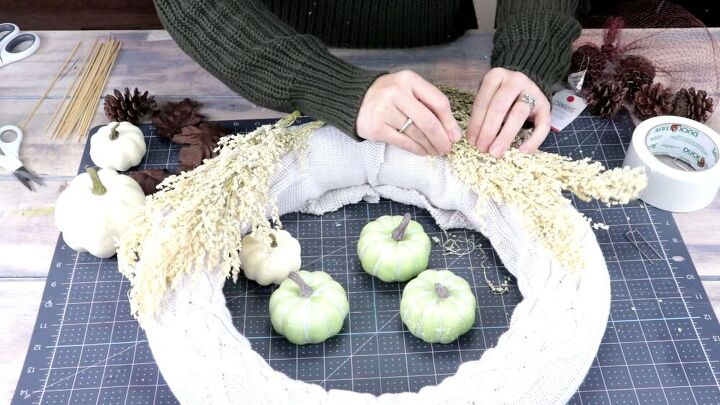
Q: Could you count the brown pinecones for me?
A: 6